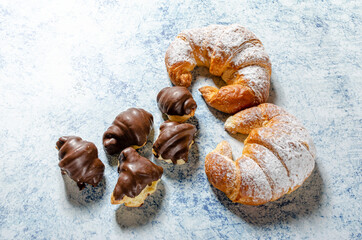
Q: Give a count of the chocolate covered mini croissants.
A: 5